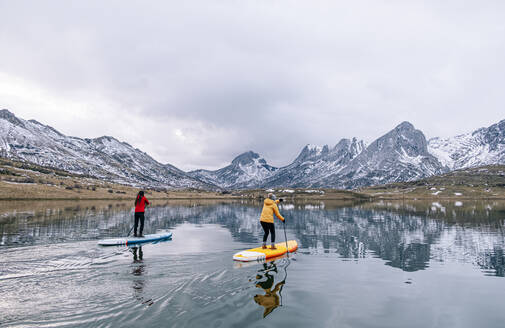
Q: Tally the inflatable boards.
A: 2